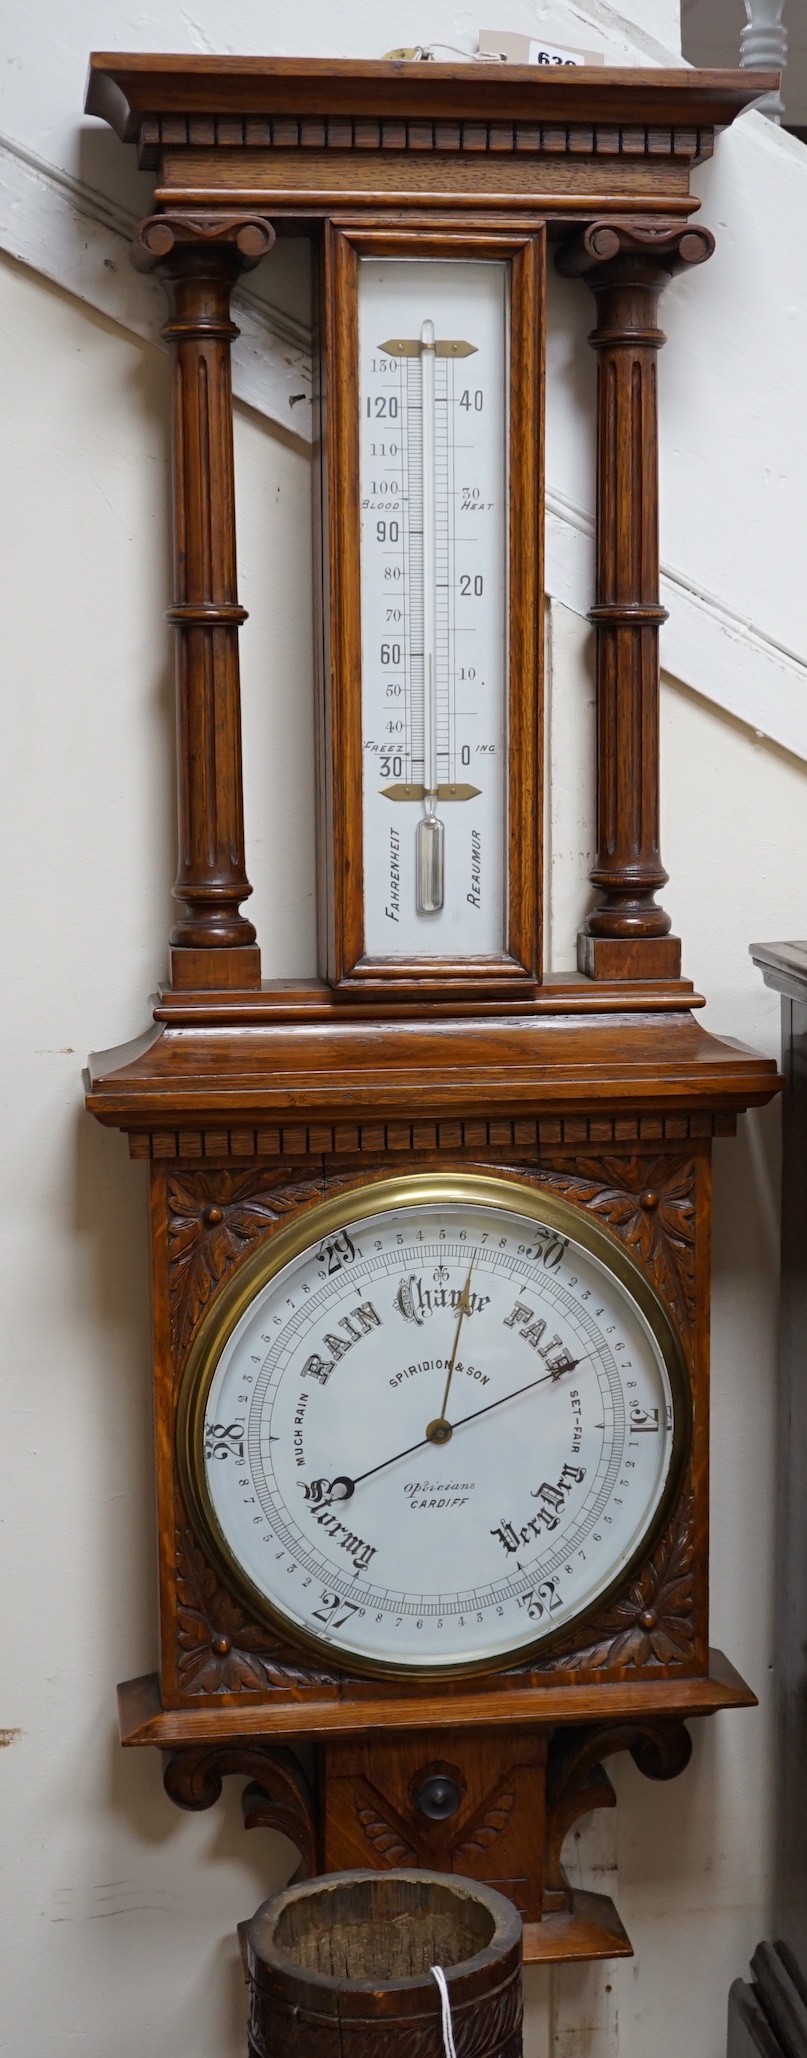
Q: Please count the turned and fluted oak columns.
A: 2